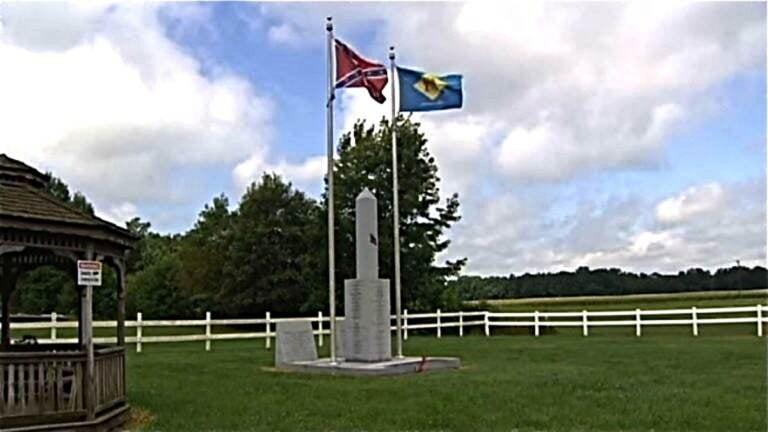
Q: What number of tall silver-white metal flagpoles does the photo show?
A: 2